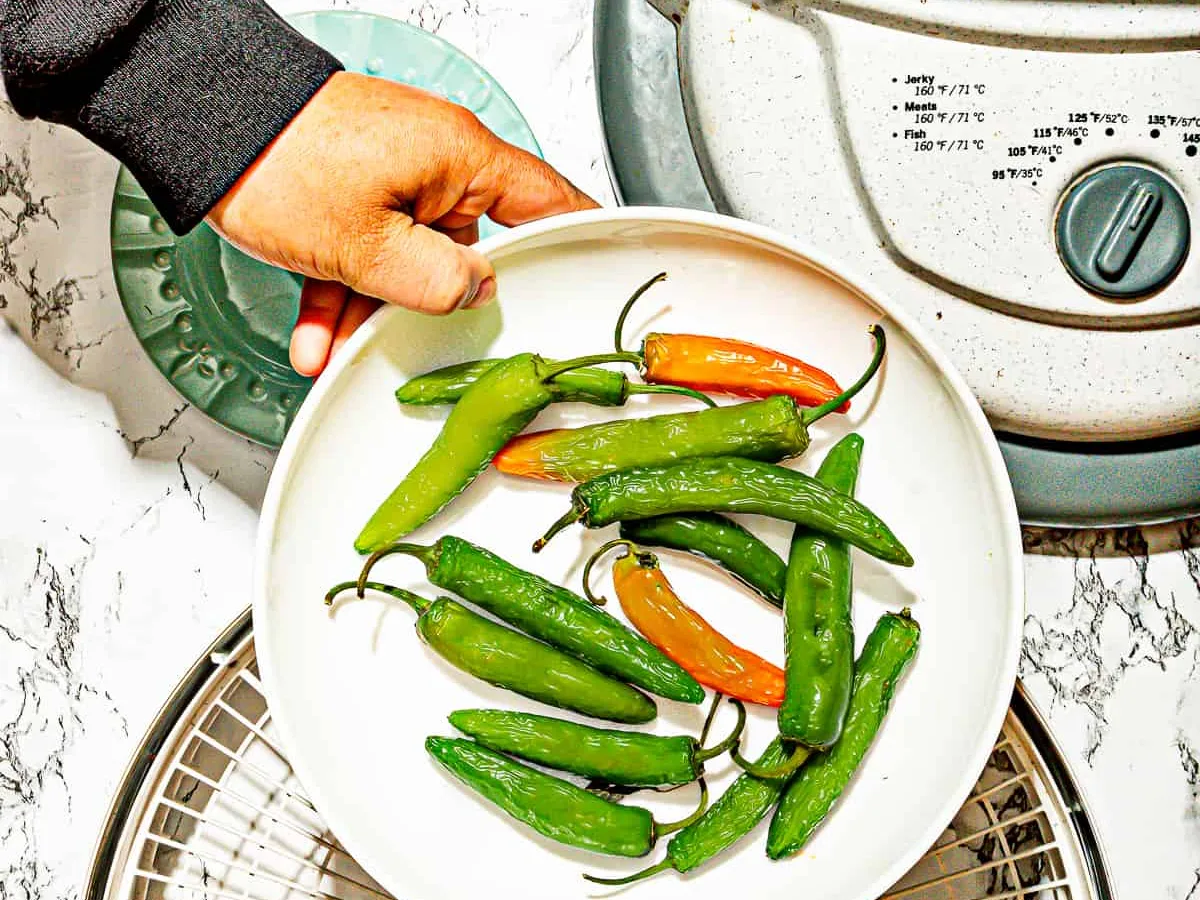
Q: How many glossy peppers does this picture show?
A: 14